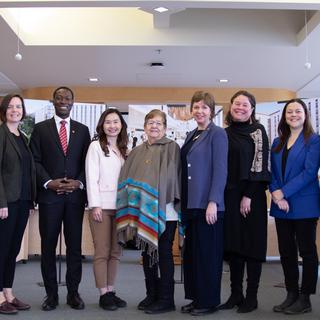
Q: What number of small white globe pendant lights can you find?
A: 2